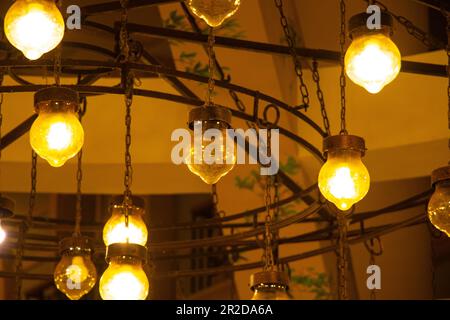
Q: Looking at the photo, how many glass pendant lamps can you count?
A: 12